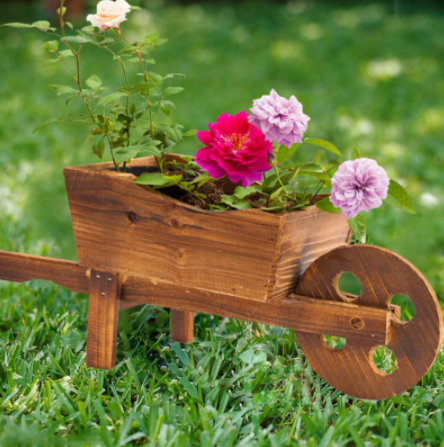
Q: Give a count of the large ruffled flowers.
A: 3